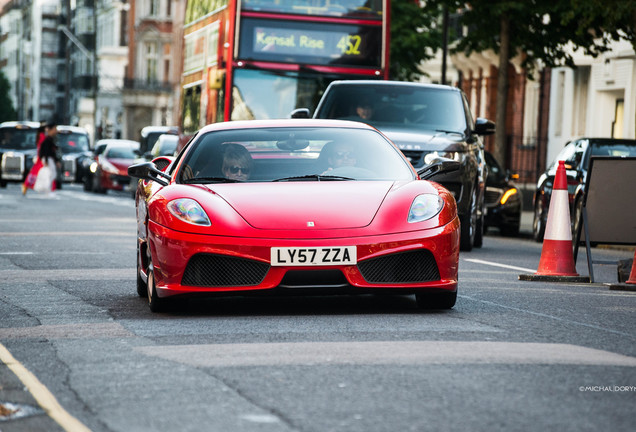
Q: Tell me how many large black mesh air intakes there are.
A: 2